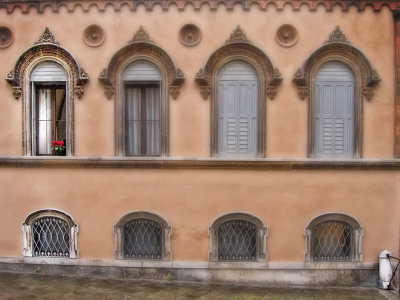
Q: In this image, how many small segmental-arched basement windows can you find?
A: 4